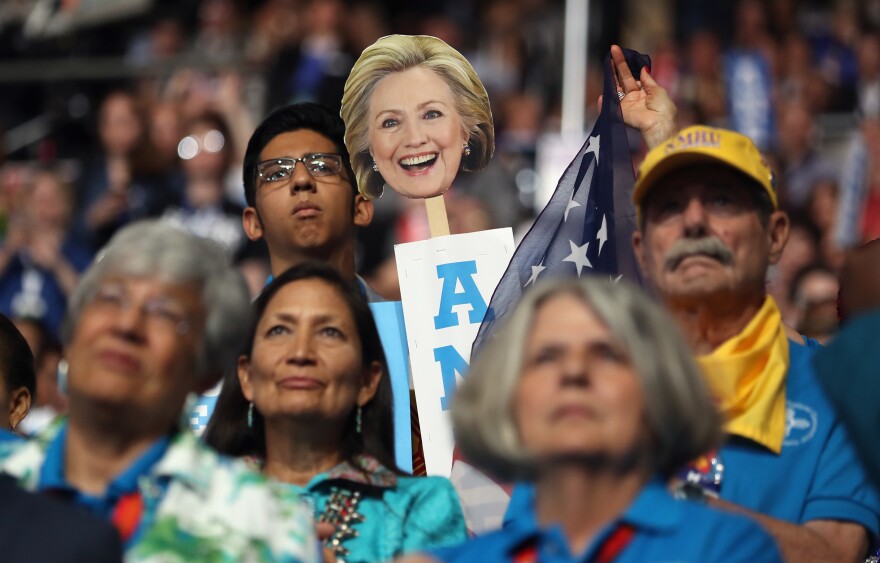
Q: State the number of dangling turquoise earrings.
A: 2